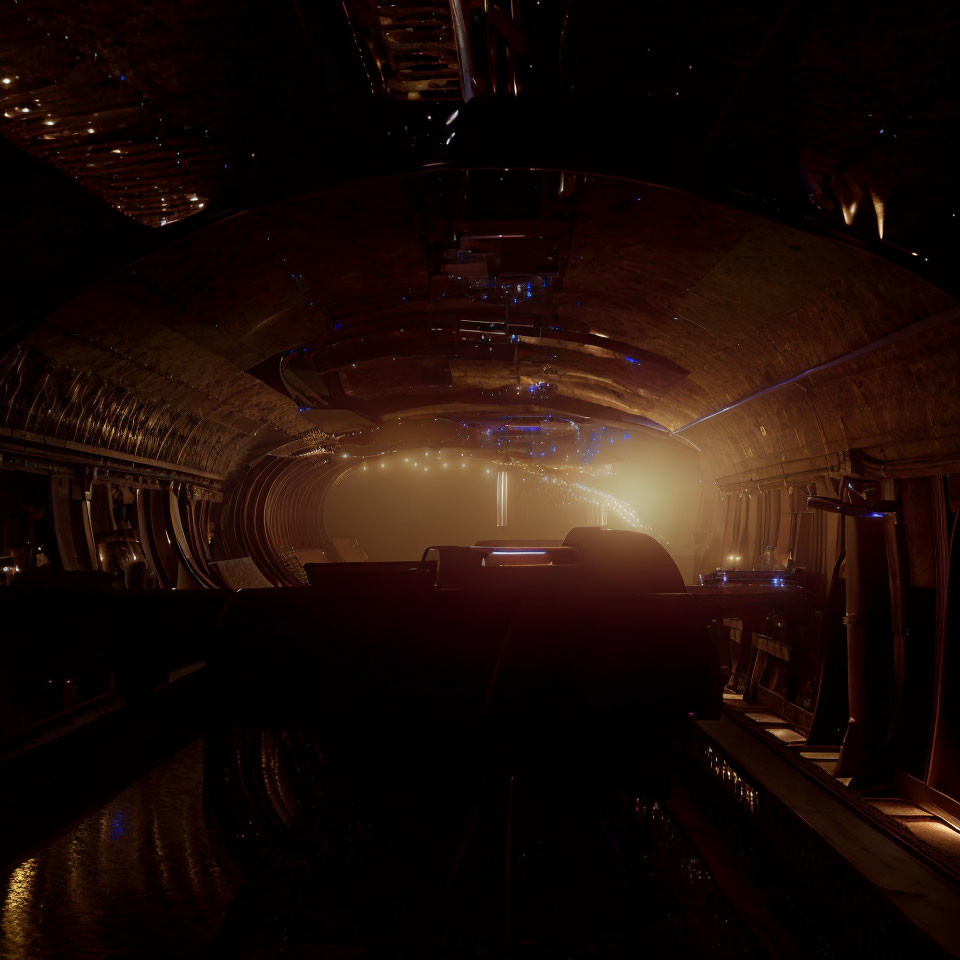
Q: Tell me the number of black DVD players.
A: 0